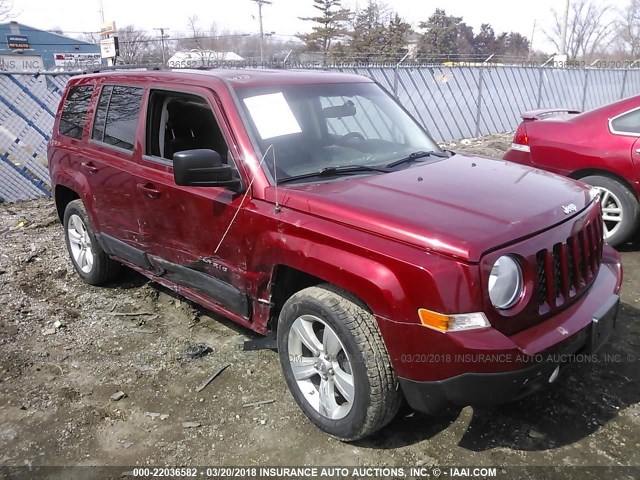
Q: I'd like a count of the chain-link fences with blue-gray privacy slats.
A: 1